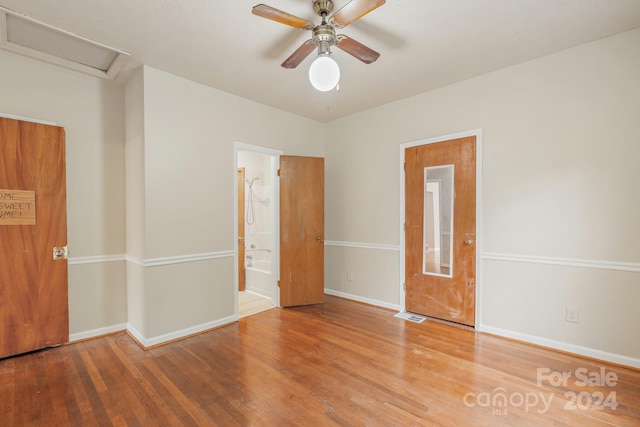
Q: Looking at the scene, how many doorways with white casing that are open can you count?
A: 1